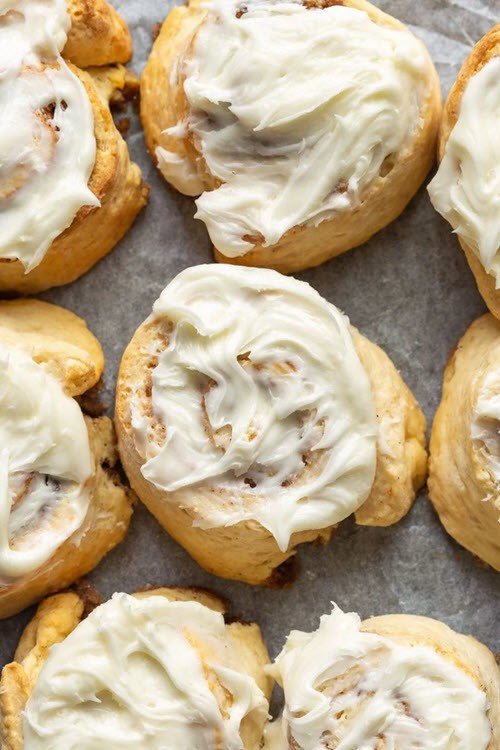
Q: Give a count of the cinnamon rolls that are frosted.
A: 8